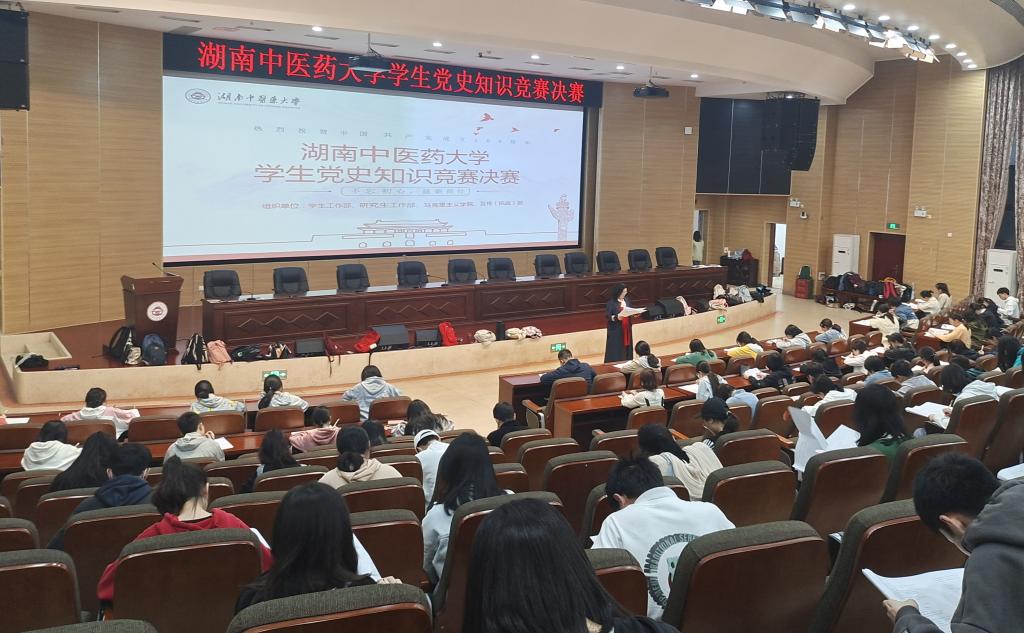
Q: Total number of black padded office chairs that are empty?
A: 11